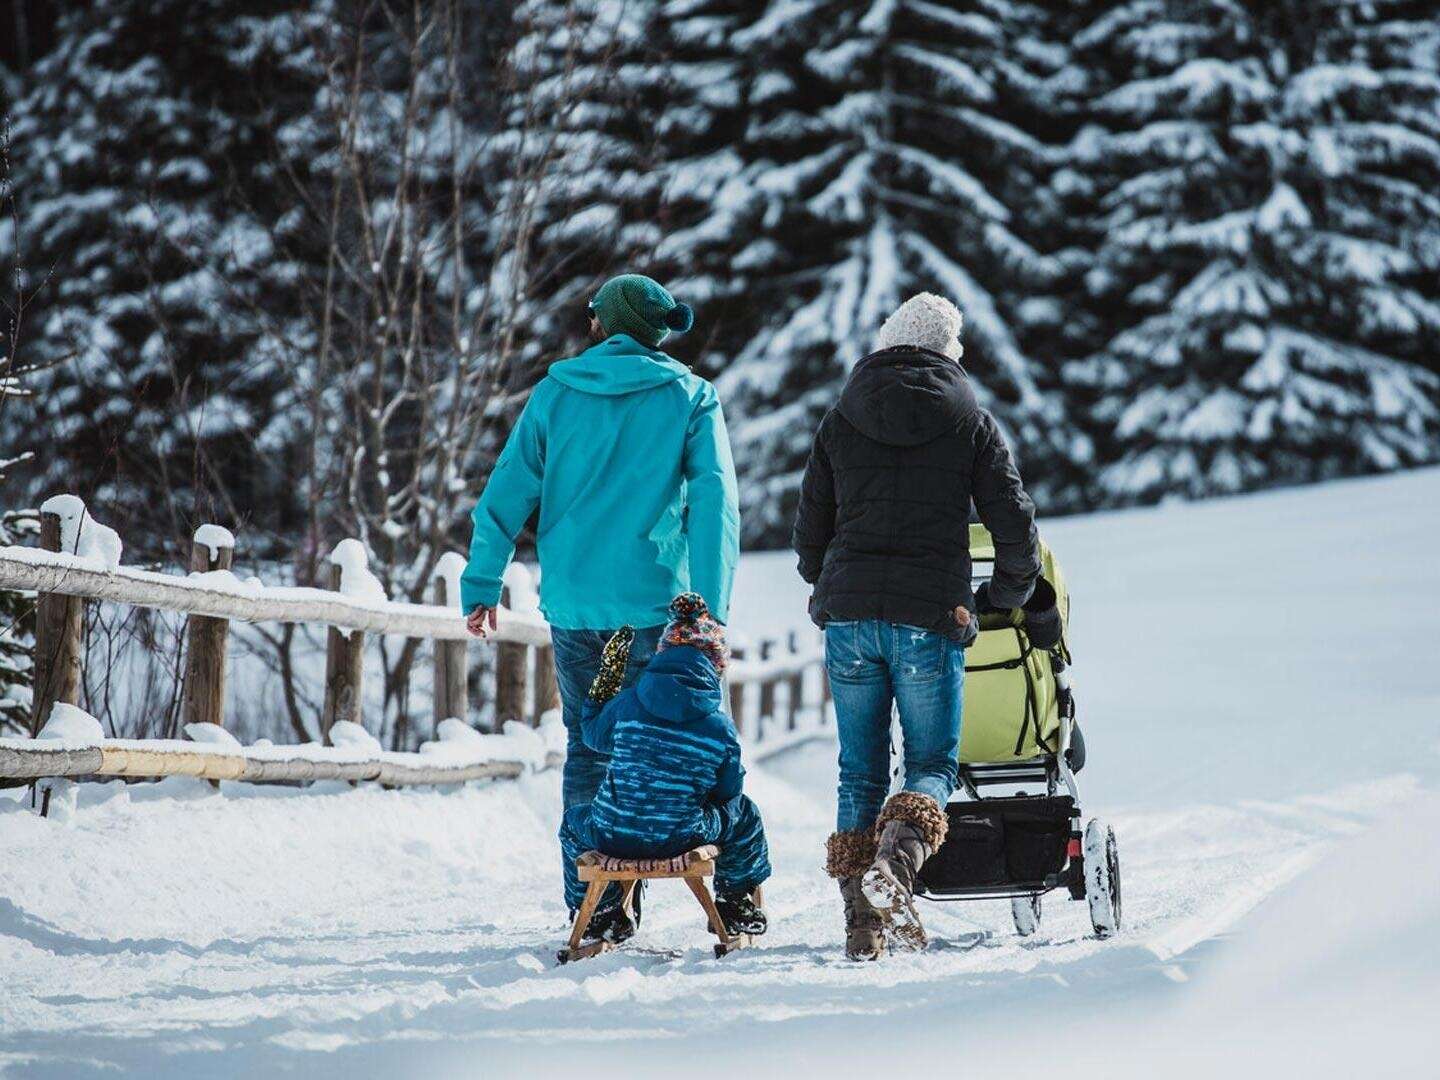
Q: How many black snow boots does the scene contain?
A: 2